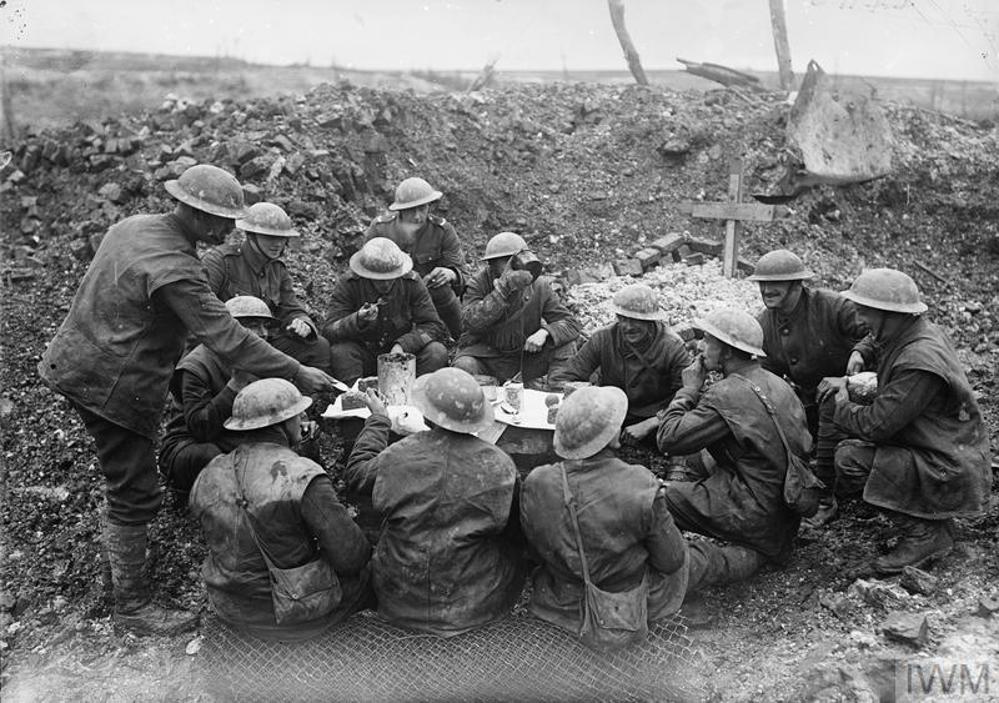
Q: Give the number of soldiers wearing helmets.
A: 13